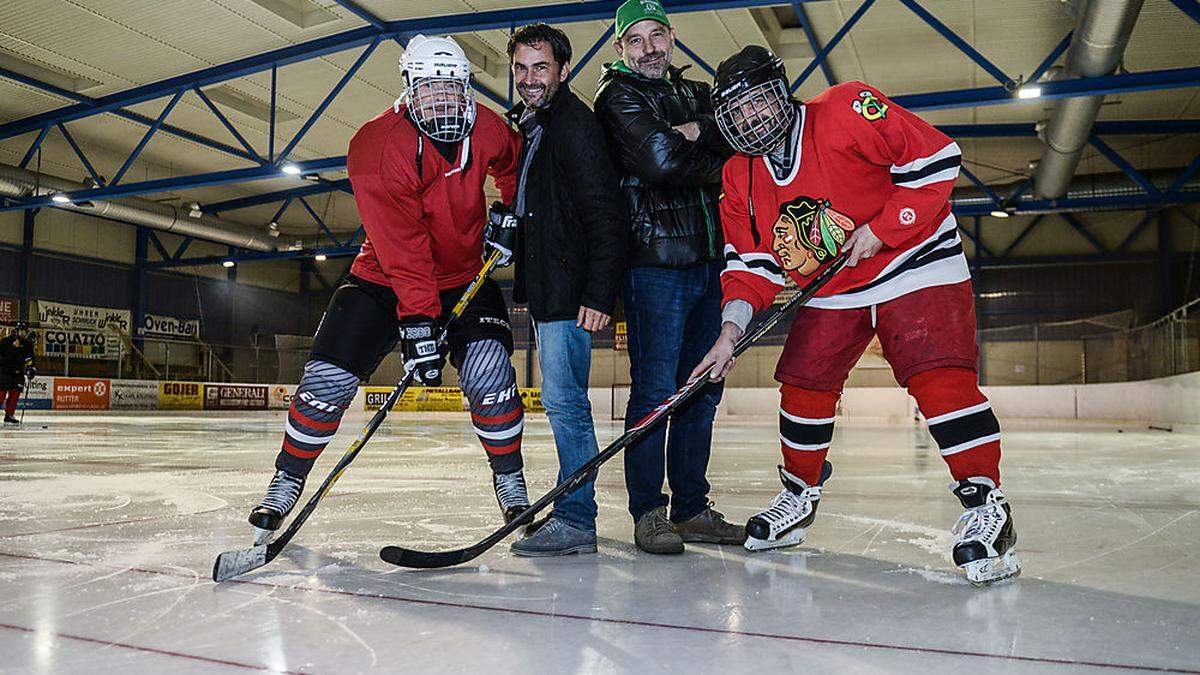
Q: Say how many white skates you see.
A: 2